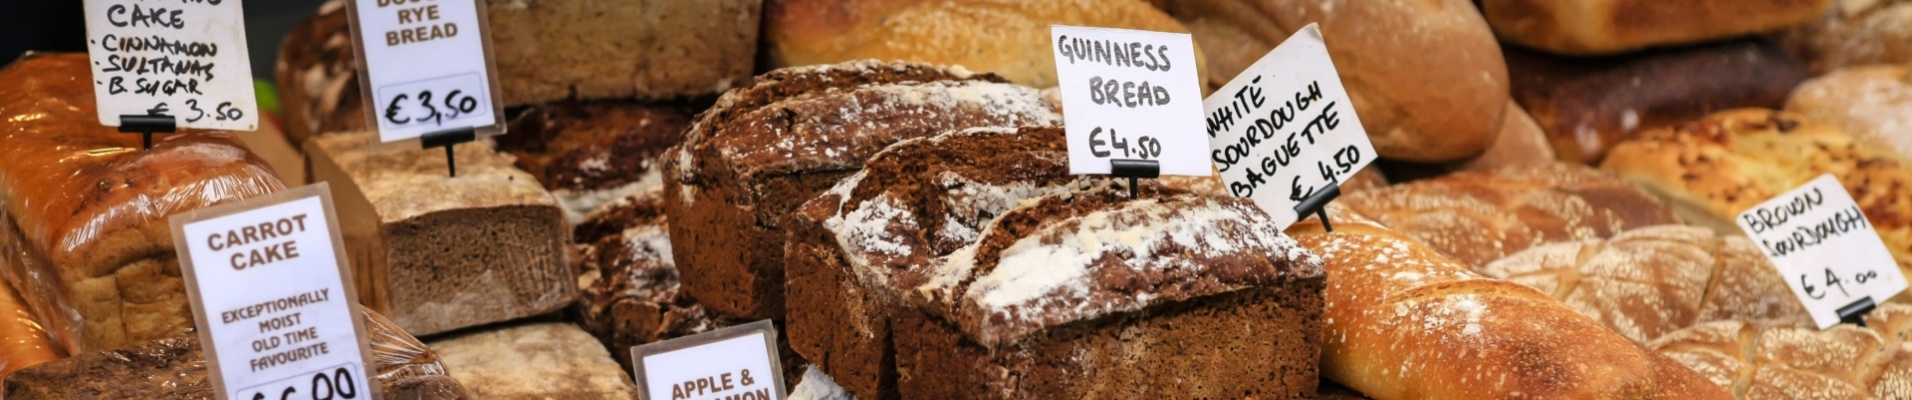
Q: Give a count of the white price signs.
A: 7